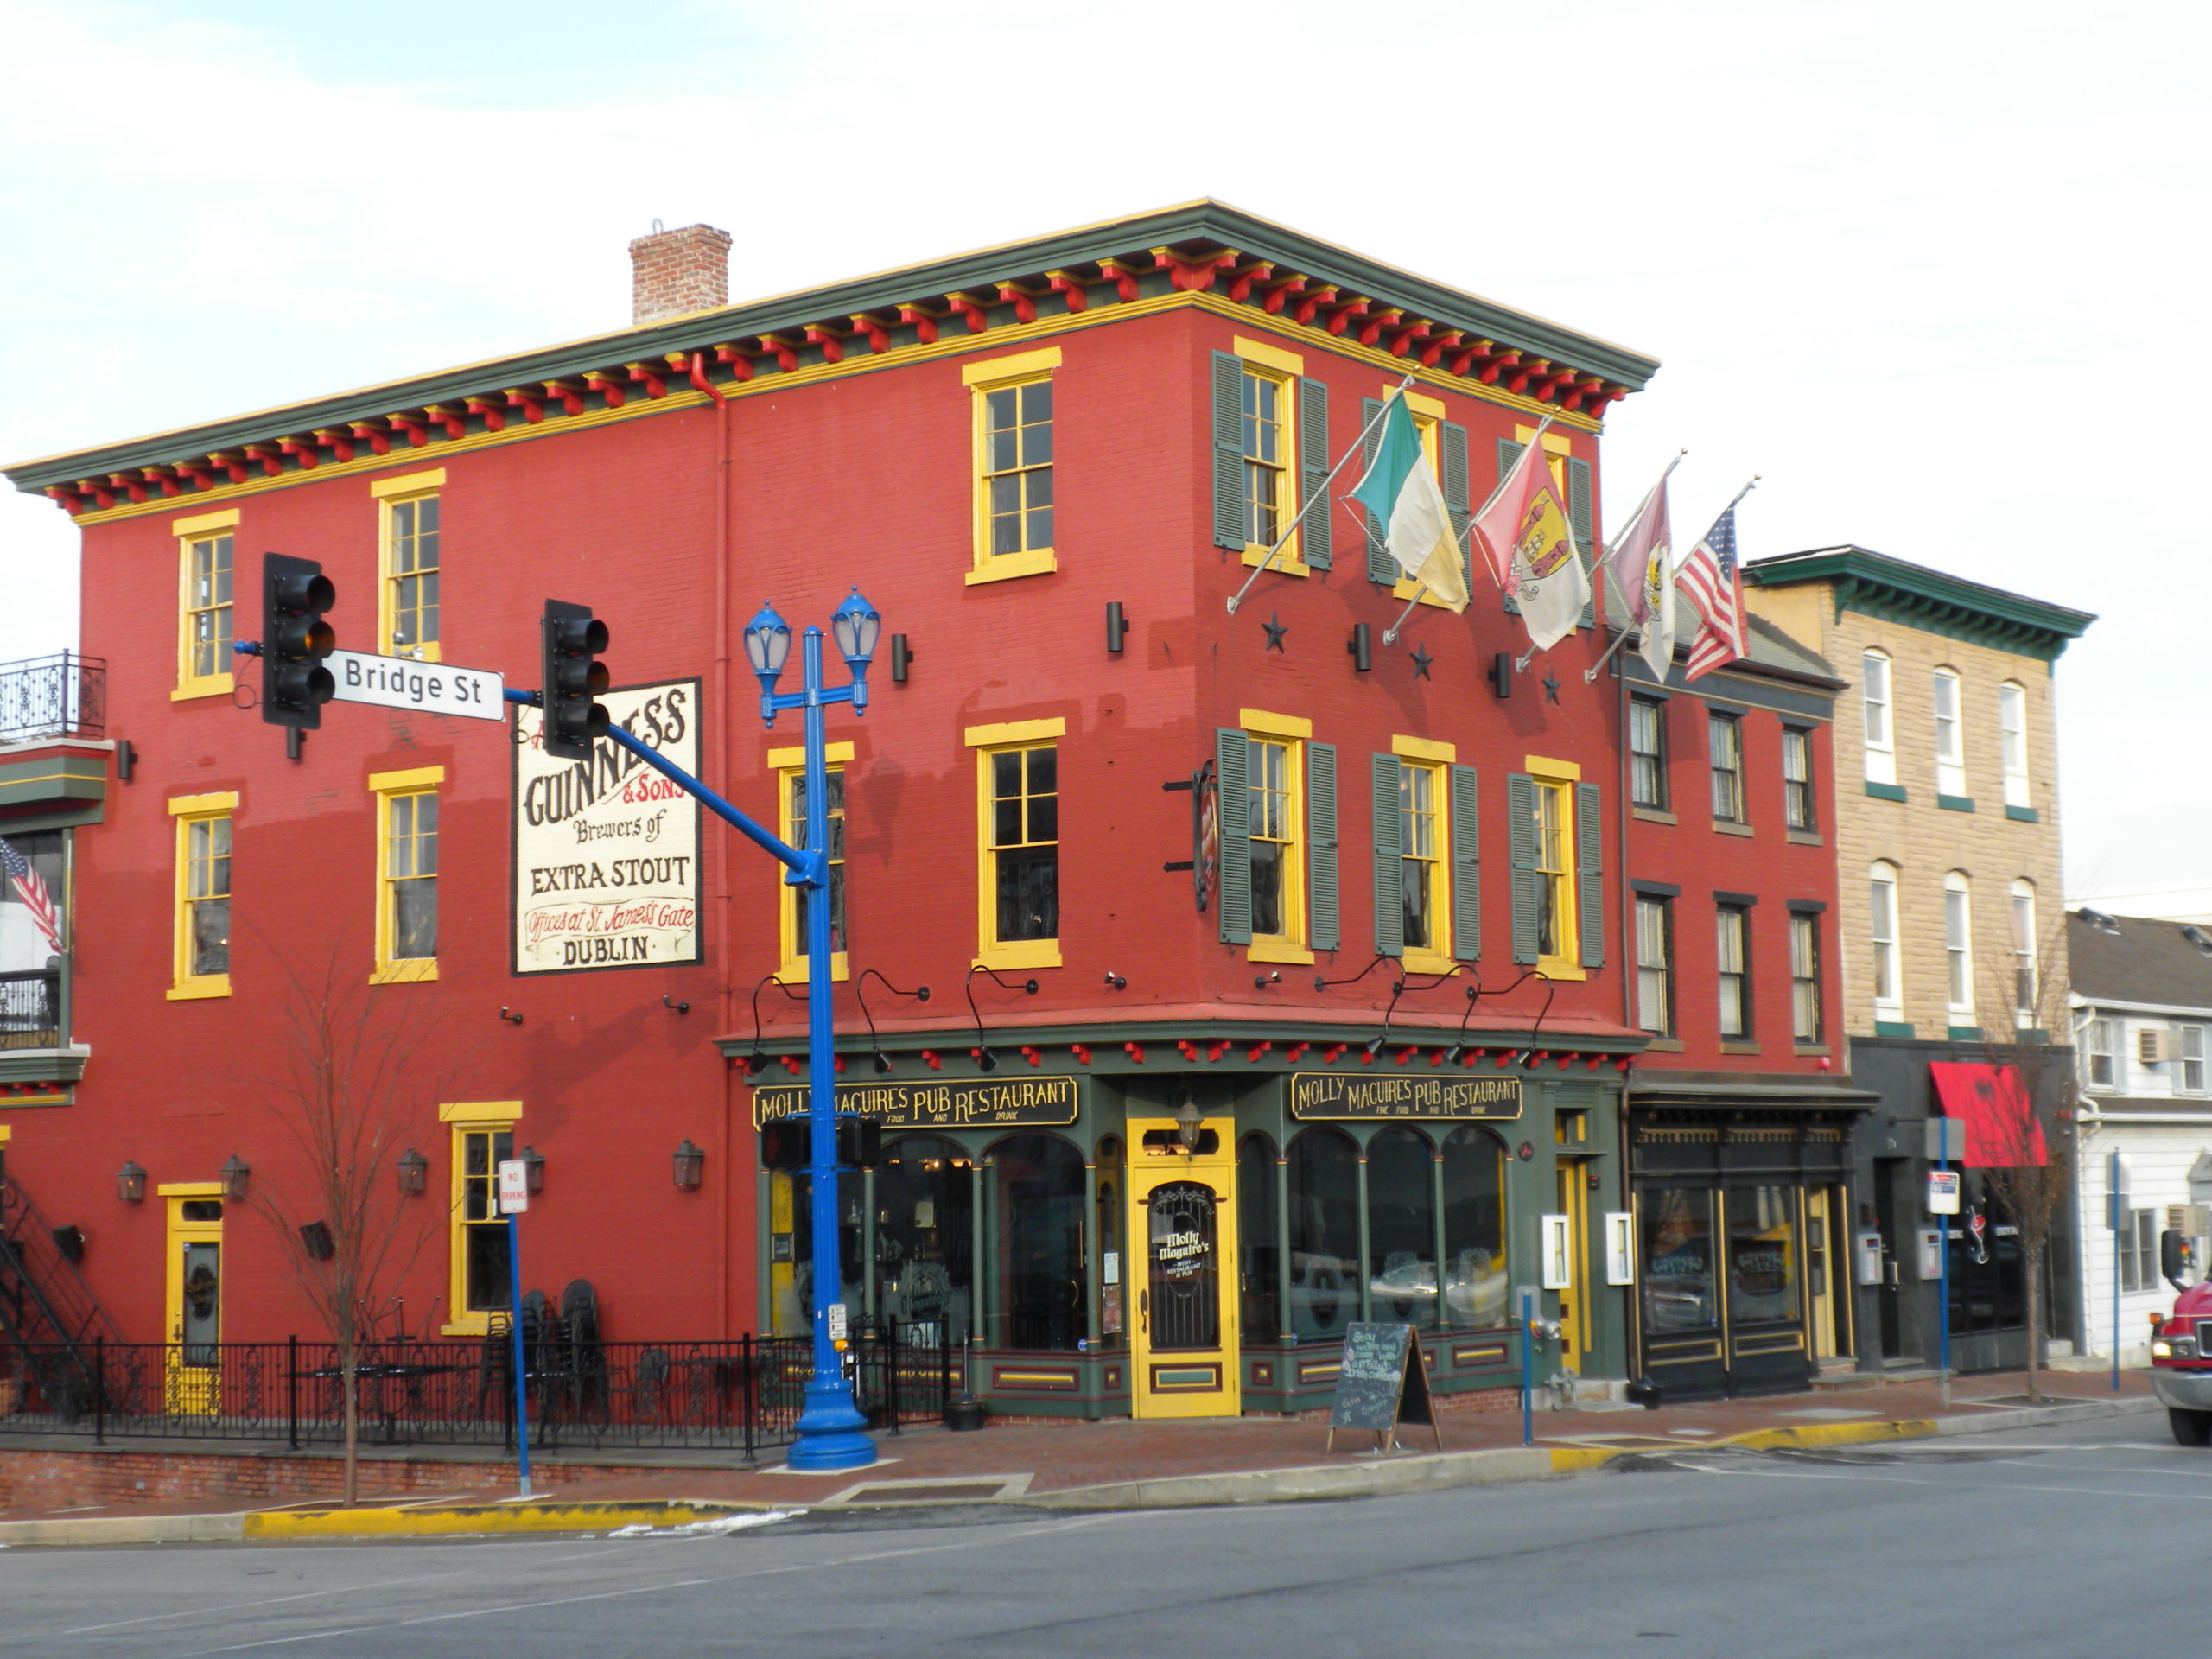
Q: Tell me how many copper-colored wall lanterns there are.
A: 5